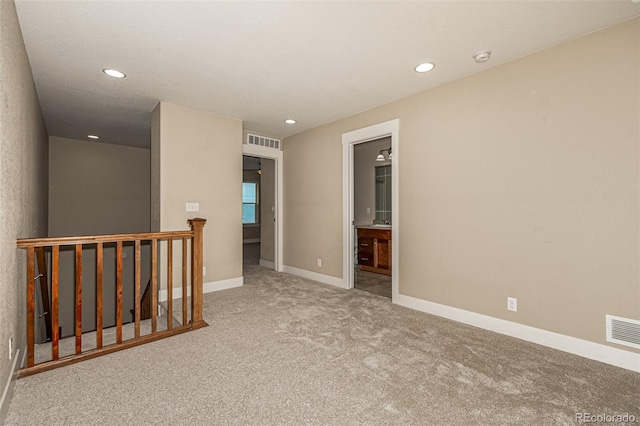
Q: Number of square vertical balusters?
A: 9